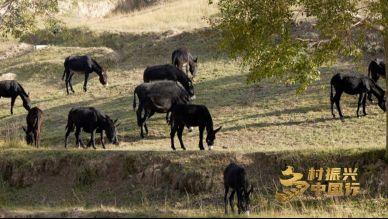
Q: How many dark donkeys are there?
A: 11